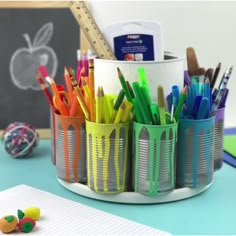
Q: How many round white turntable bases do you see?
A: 1